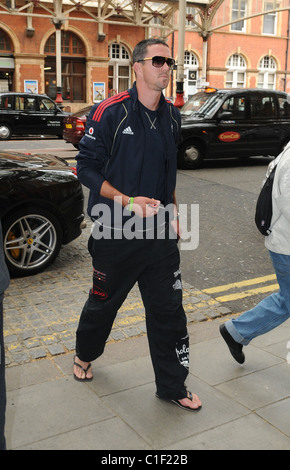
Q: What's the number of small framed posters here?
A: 2